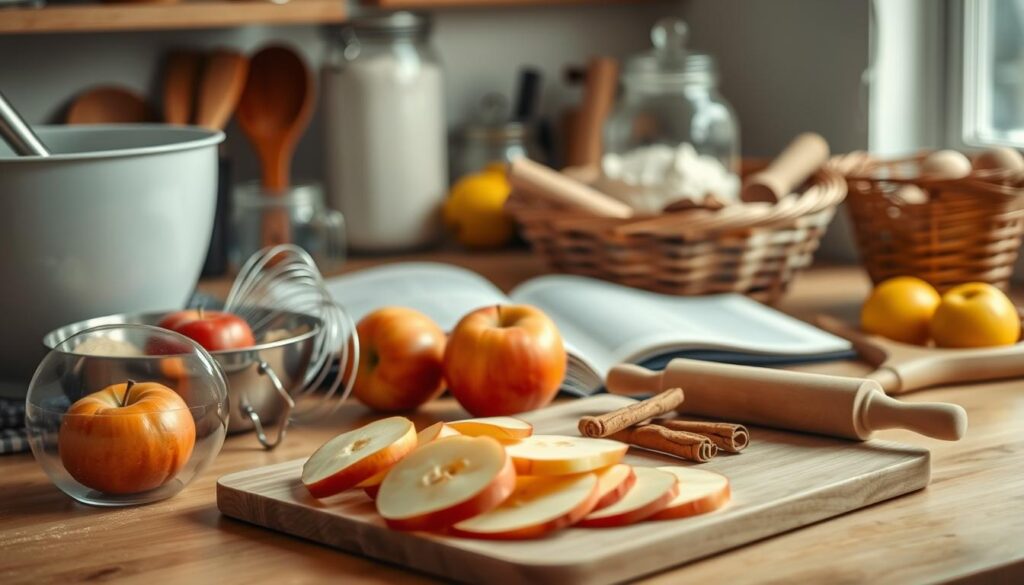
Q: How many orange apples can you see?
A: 3